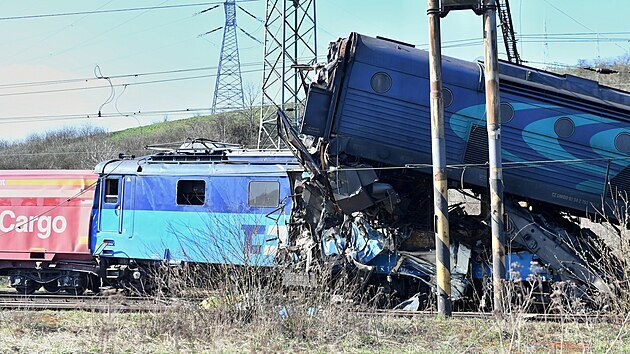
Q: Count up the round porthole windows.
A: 5